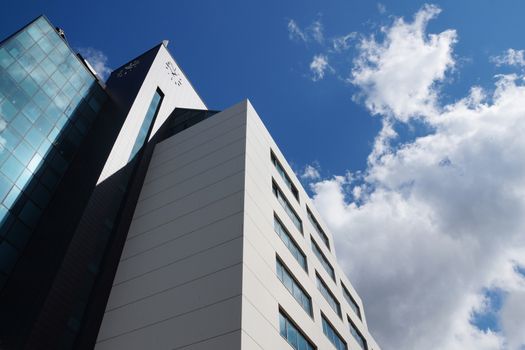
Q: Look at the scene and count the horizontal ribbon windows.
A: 11